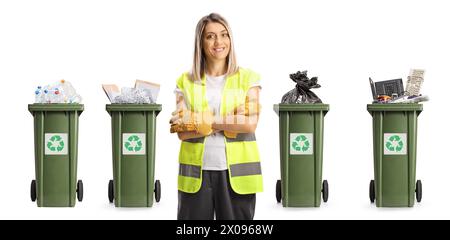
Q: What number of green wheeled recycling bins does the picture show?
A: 4